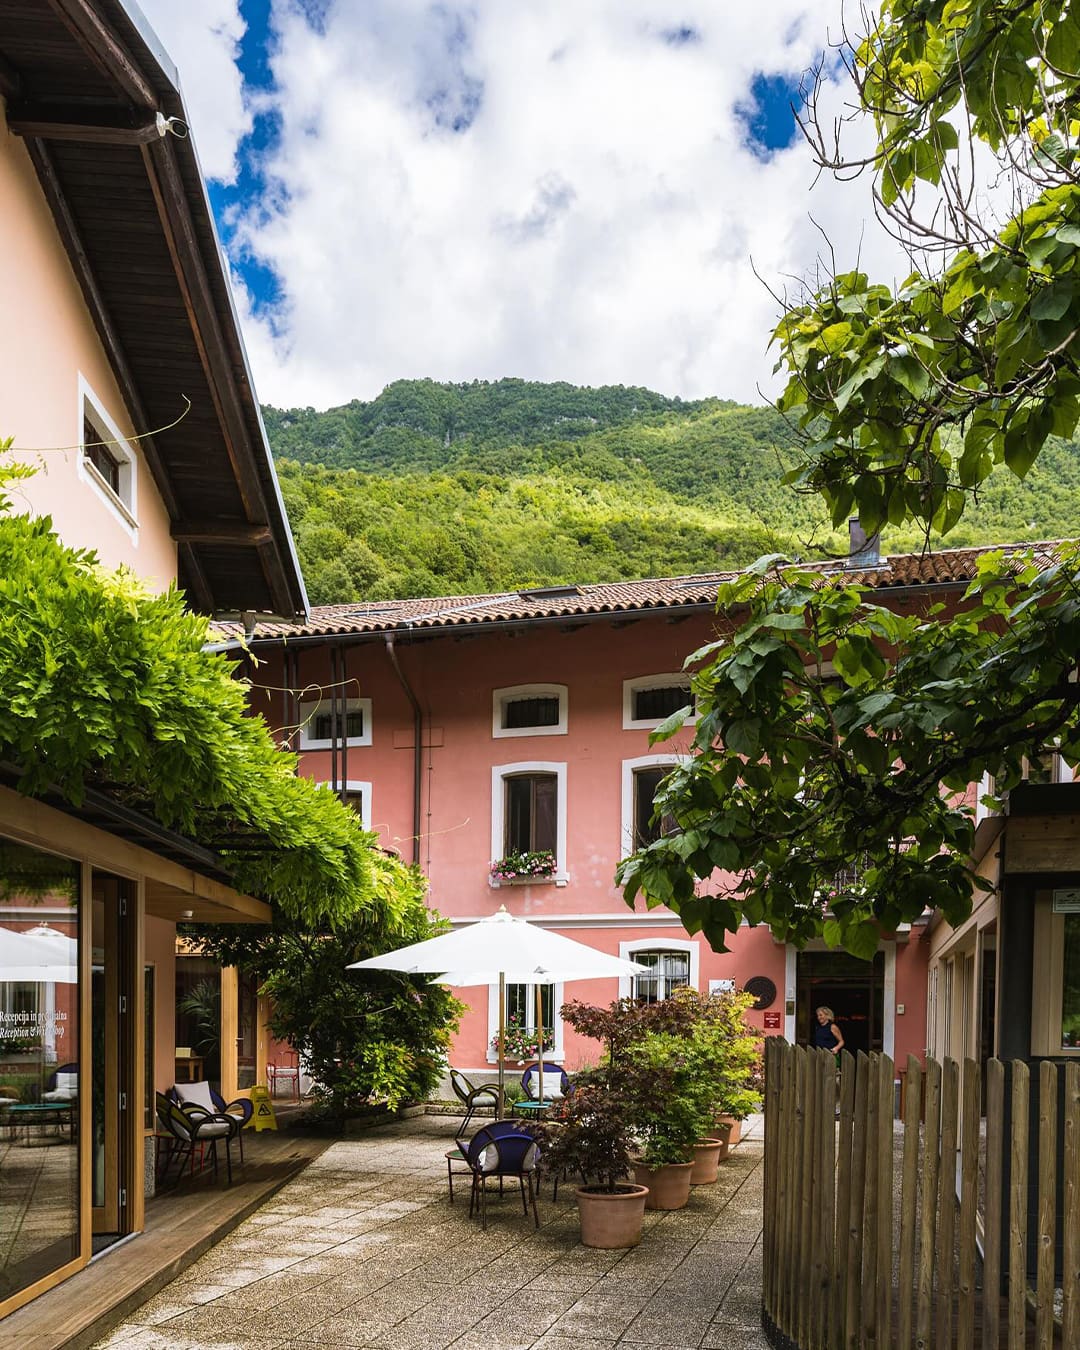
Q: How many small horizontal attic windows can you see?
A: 3